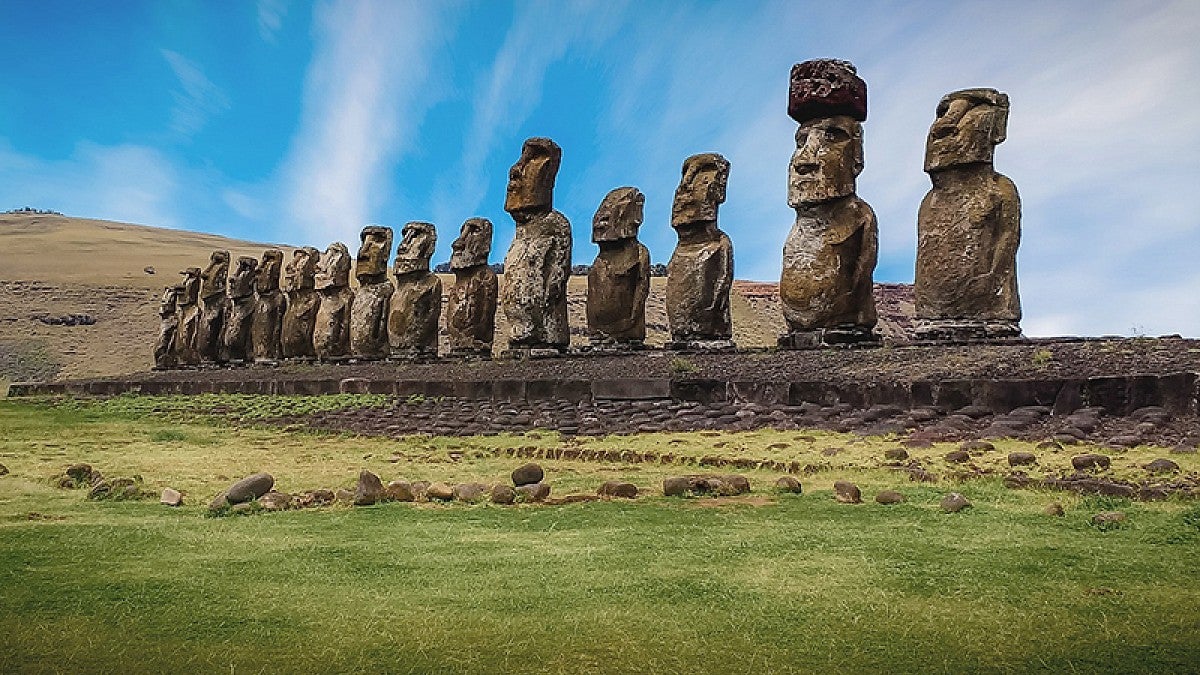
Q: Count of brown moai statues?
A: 15